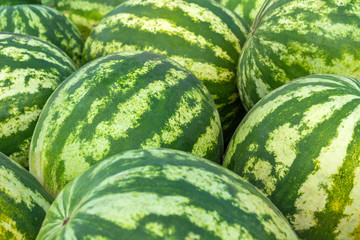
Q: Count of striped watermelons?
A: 10